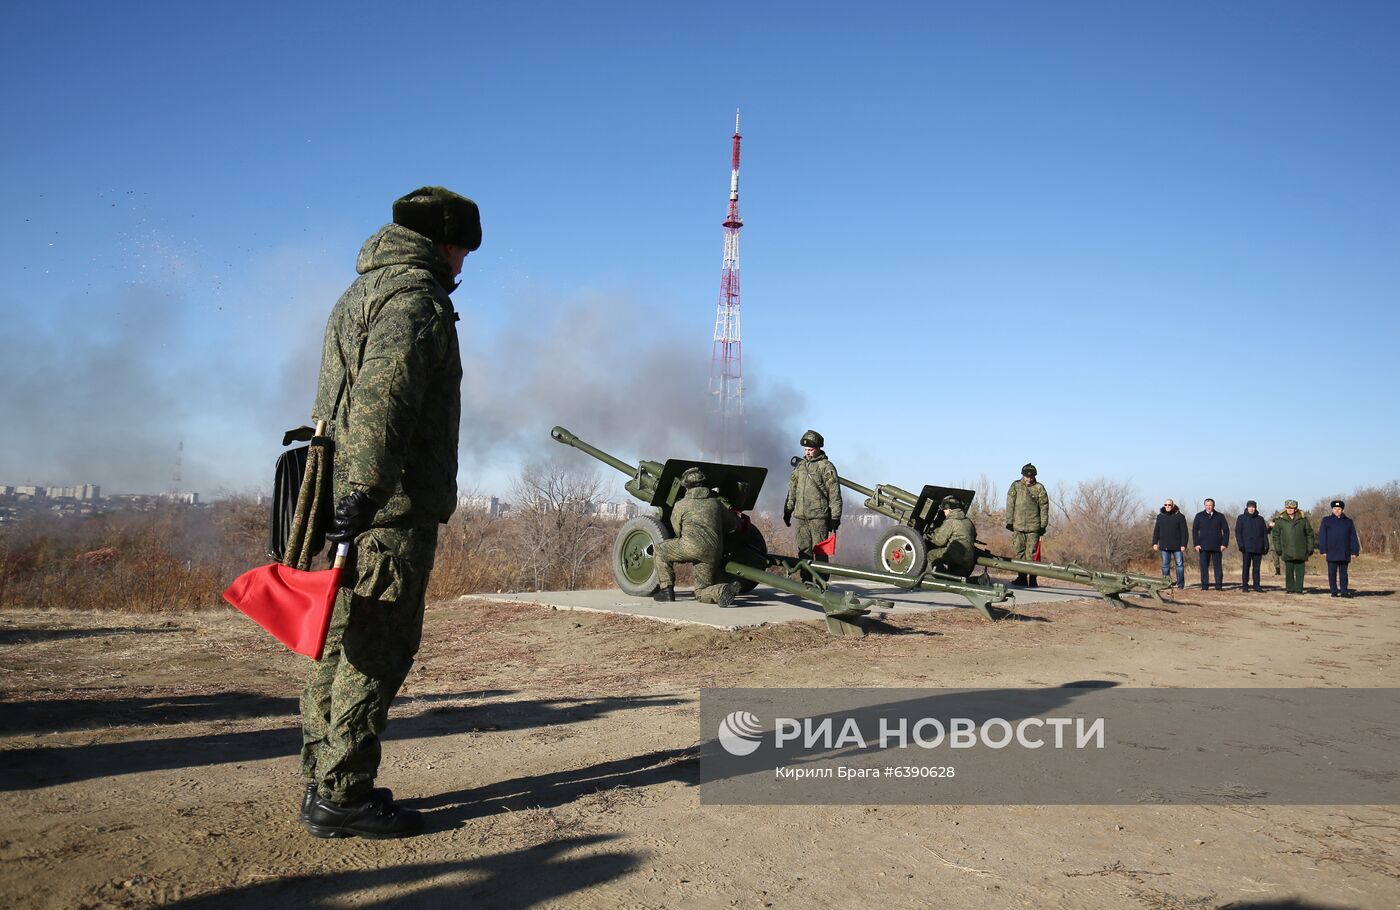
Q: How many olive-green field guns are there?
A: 2